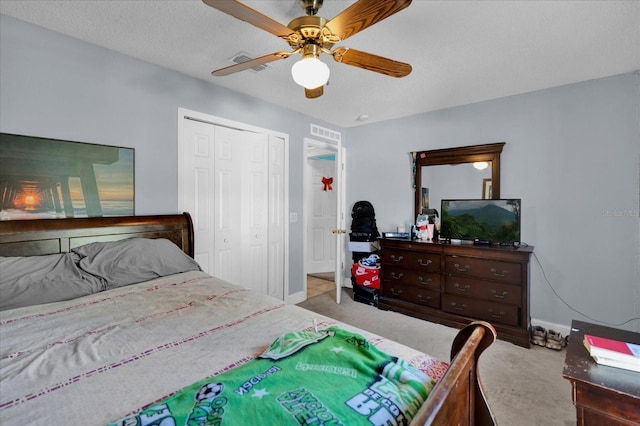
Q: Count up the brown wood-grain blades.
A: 5